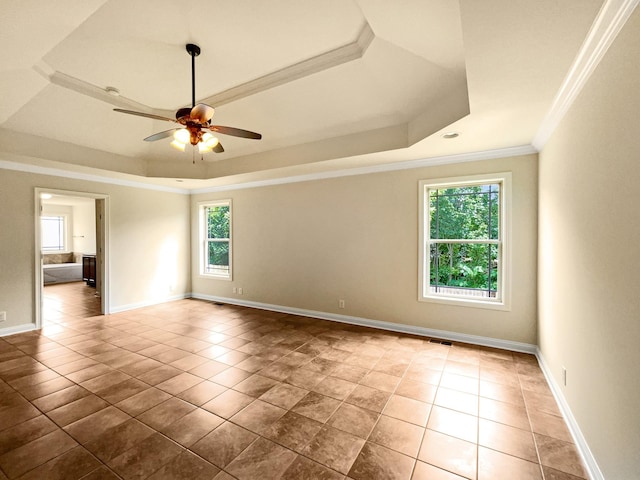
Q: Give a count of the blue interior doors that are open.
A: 0